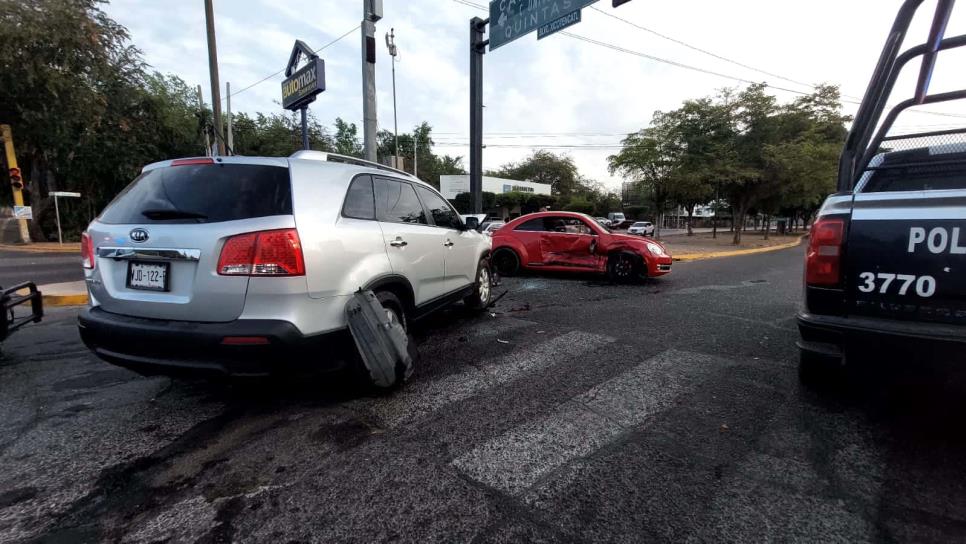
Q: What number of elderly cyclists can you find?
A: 0